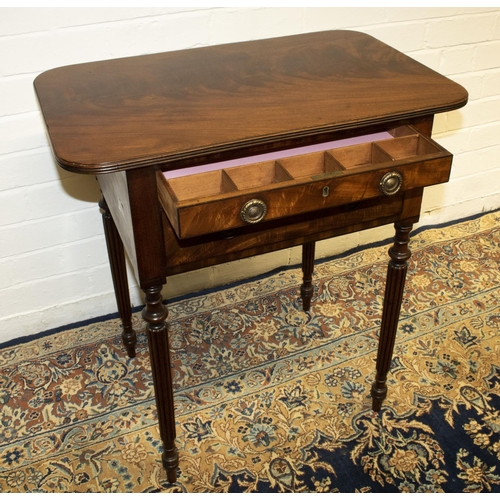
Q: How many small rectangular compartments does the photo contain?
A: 5